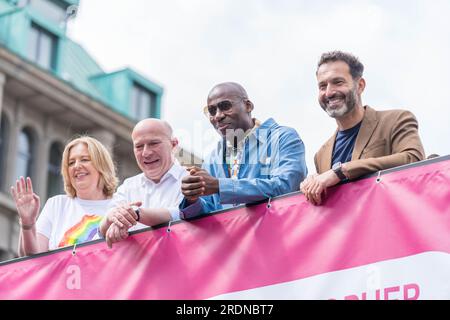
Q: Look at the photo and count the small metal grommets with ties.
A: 4